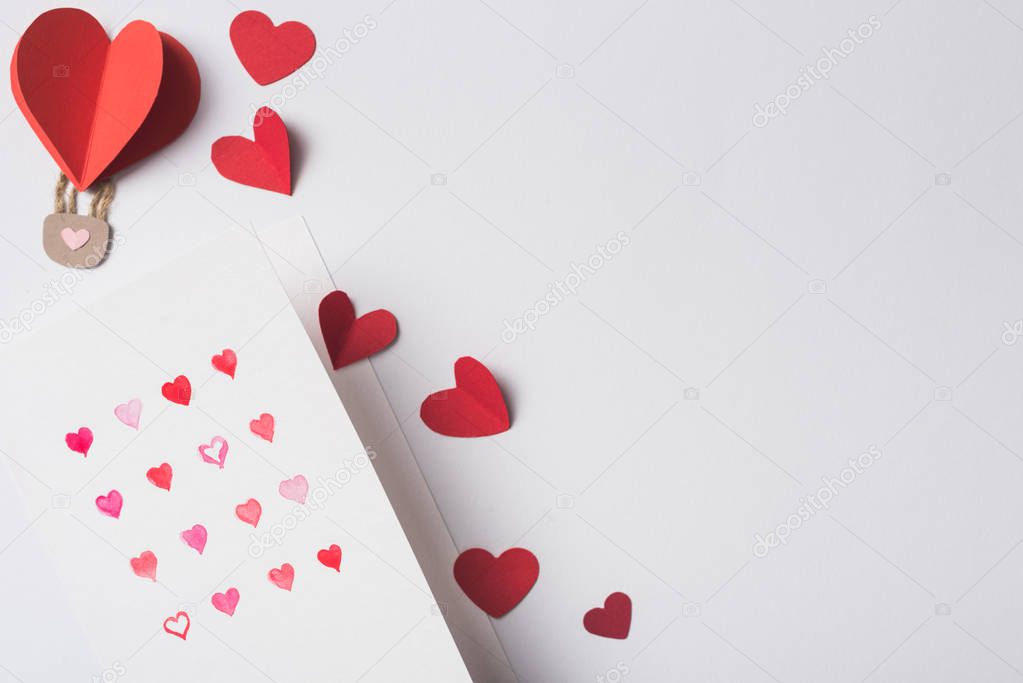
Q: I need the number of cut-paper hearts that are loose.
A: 6